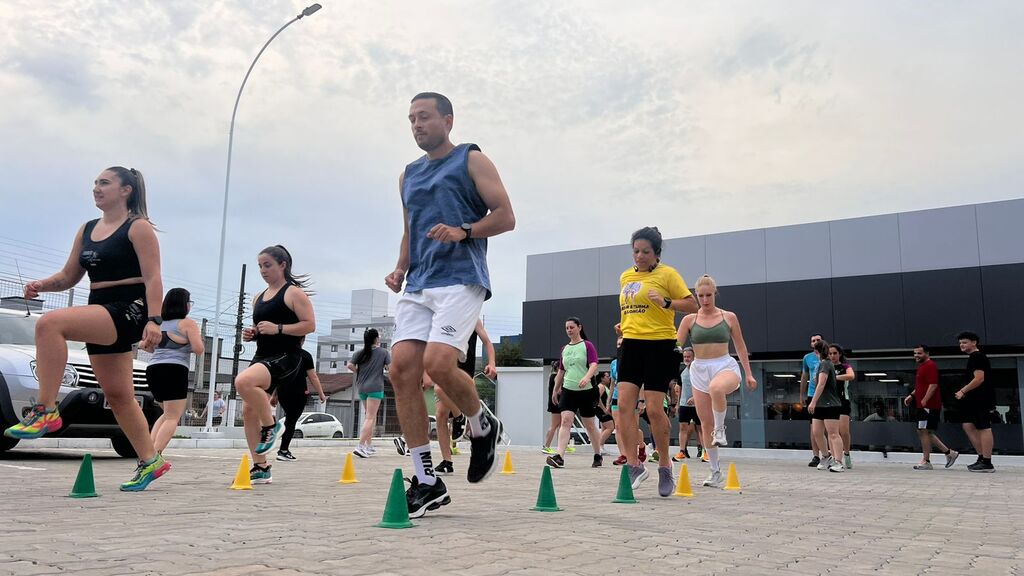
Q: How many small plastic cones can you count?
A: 9